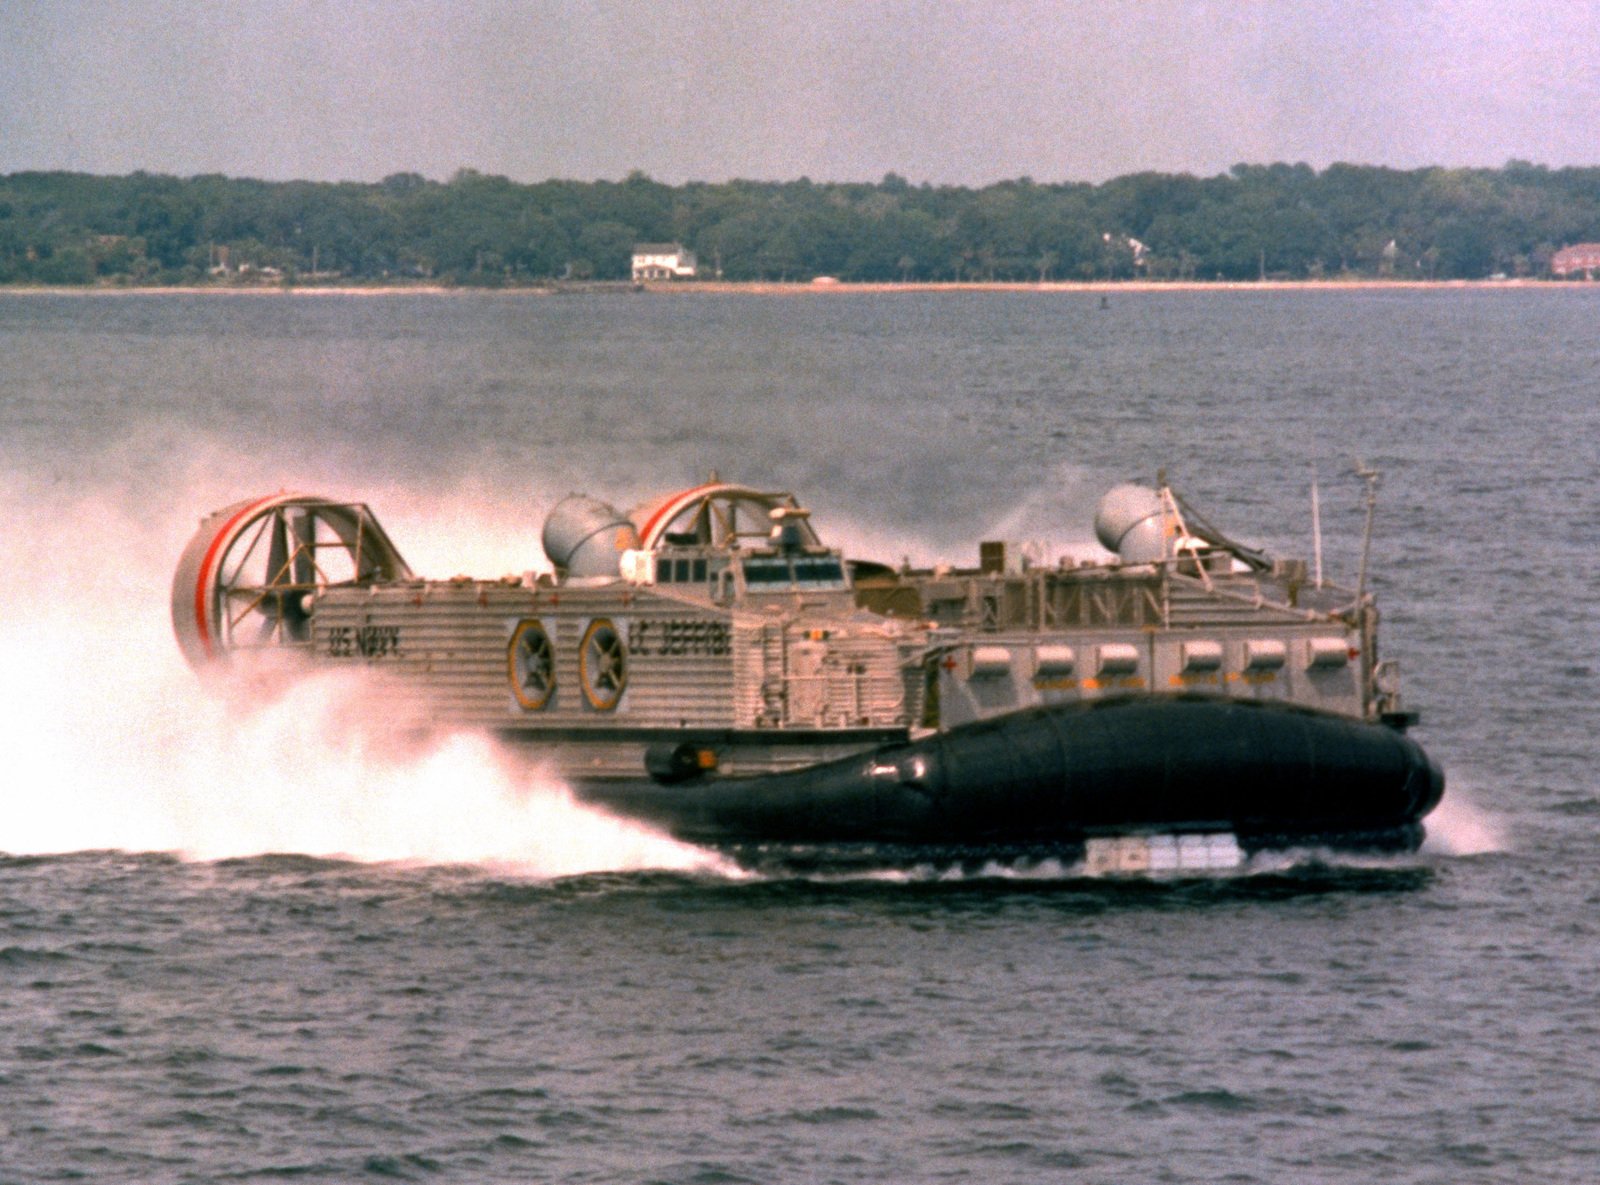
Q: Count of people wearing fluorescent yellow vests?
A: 0